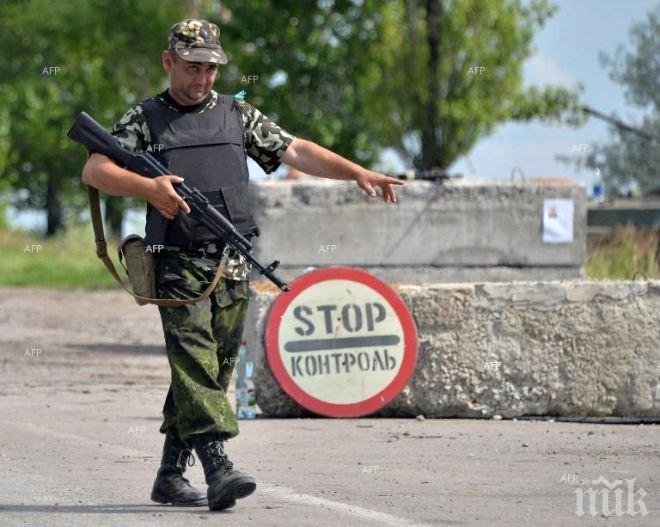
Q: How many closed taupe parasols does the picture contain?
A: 0